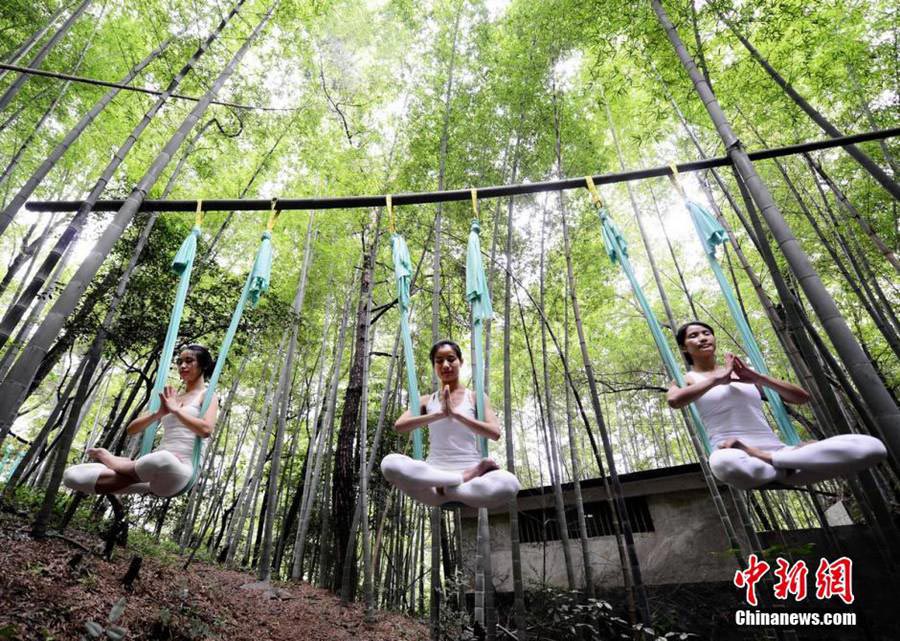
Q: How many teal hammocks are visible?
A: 3